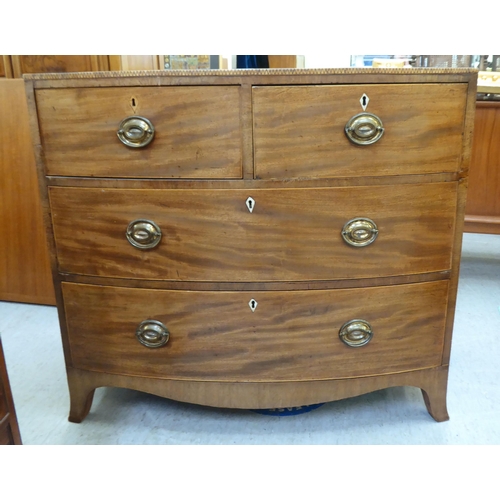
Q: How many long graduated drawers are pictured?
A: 2